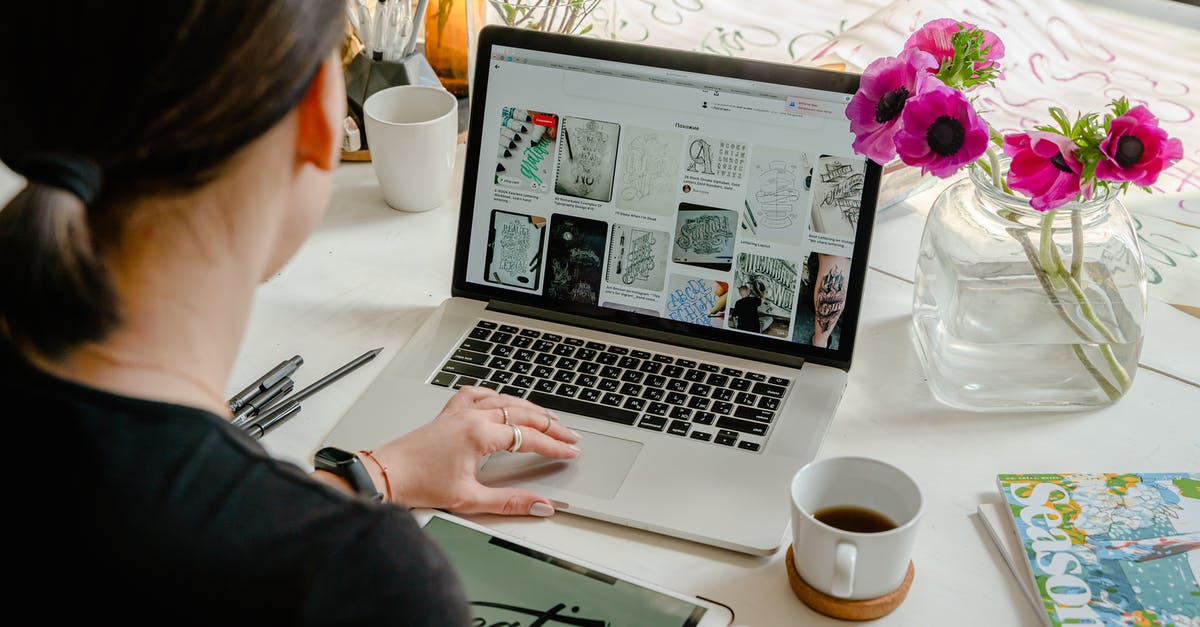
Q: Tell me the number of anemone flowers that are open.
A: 5